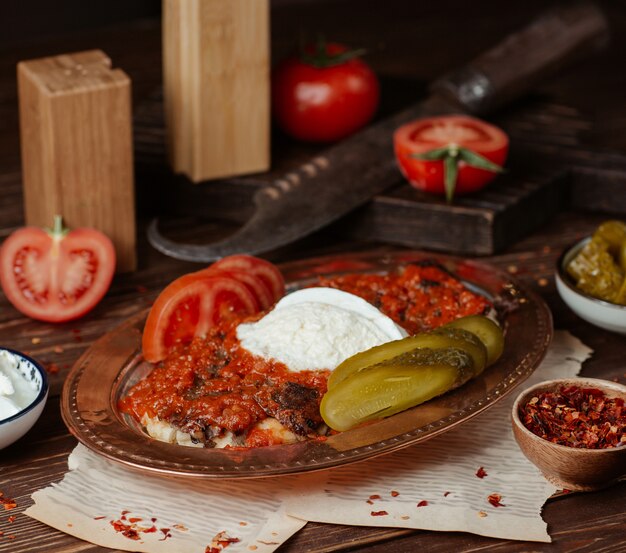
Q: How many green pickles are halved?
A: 3